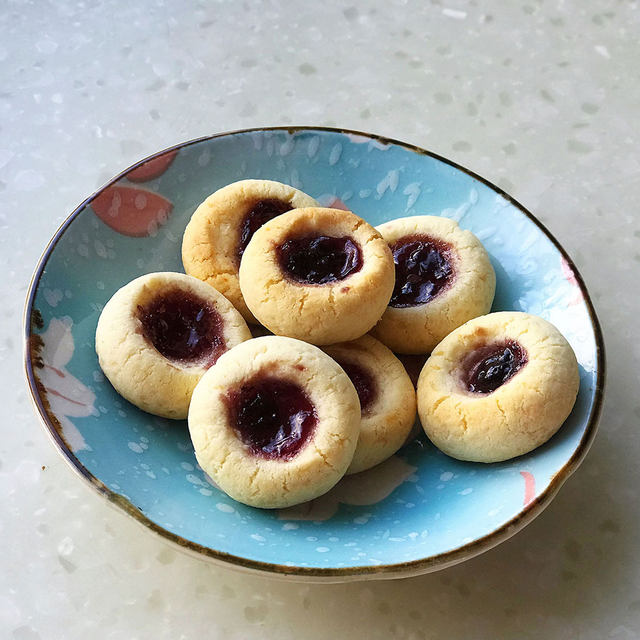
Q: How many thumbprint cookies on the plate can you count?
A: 7